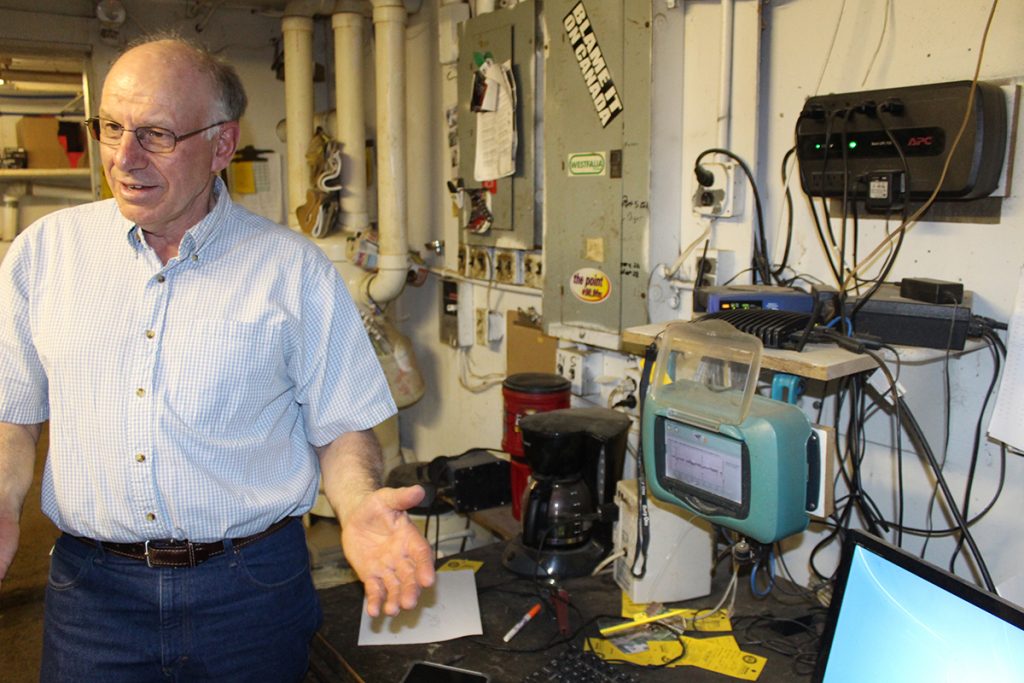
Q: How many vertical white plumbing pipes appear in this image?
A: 3